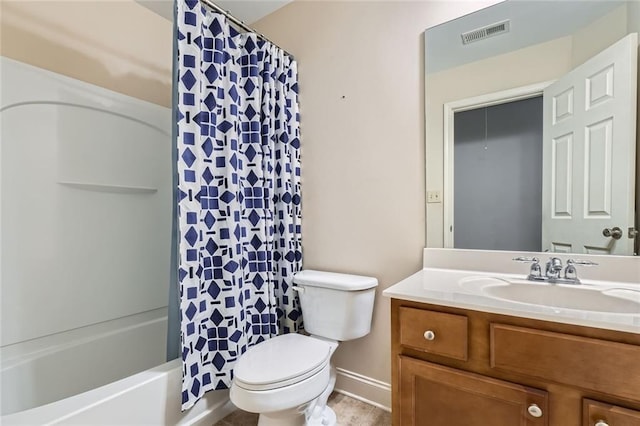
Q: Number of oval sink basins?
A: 1